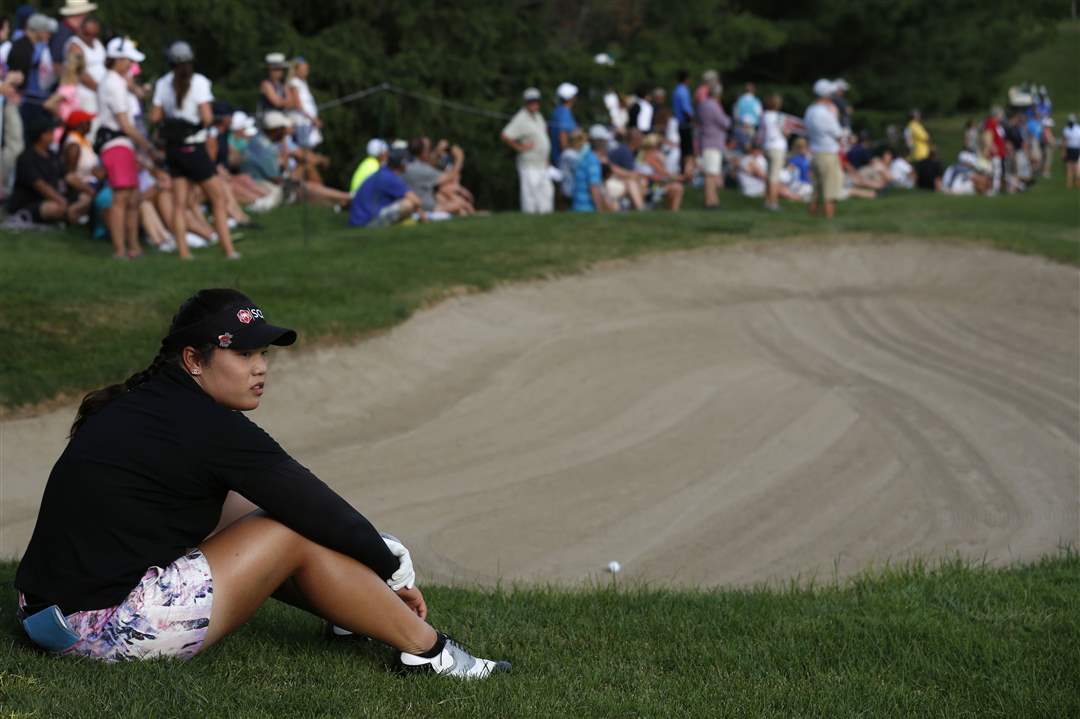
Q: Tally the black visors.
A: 1